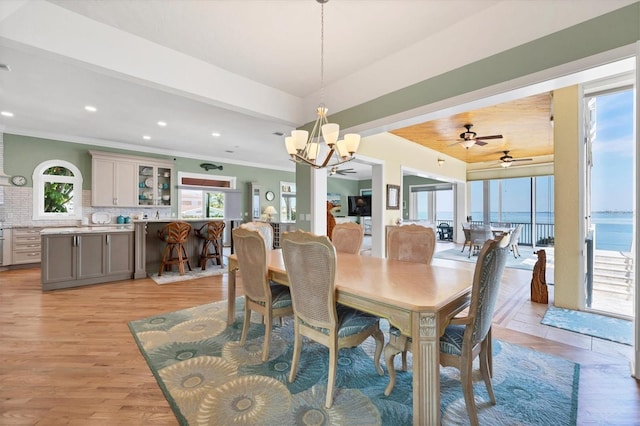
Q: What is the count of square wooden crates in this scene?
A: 0